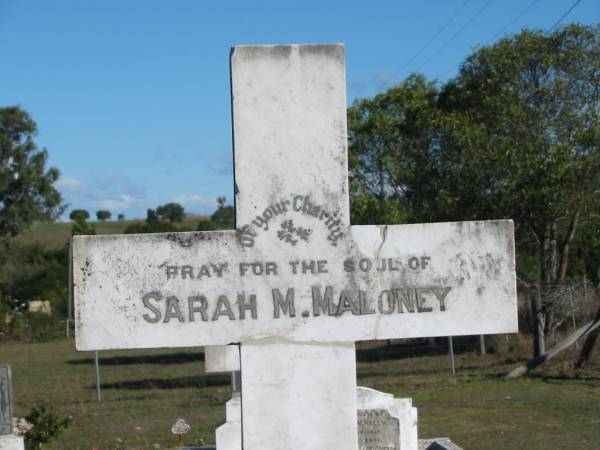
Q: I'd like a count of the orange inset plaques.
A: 0